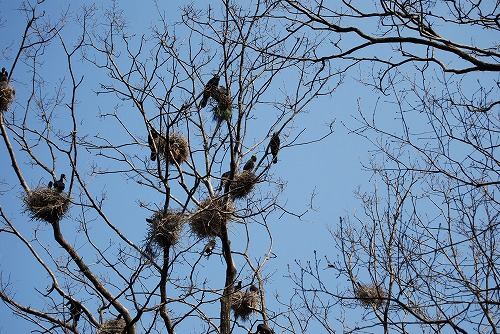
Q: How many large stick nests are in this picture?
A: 10